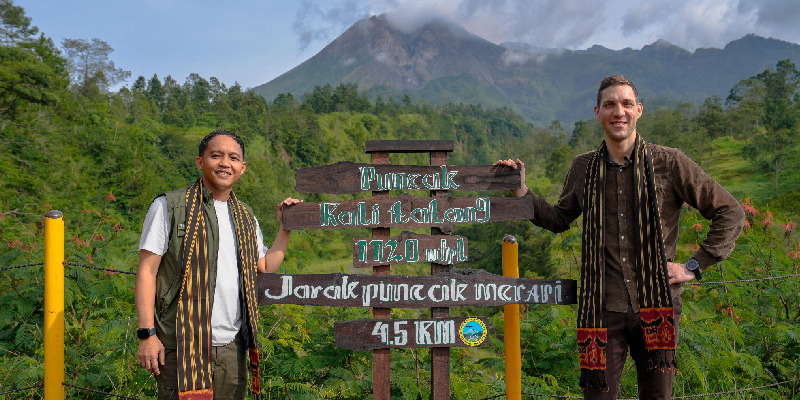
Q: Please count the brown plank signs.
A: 5